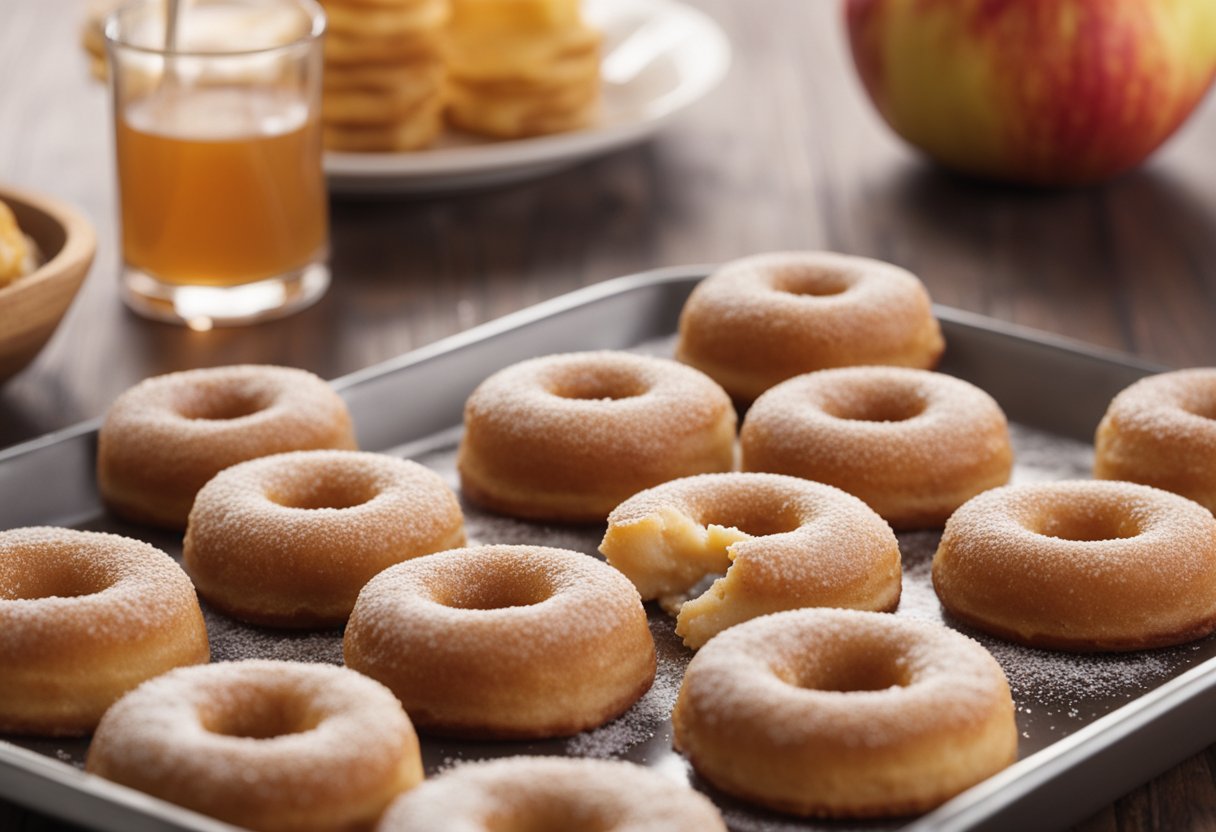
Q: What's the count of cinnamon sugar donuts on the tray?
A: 13